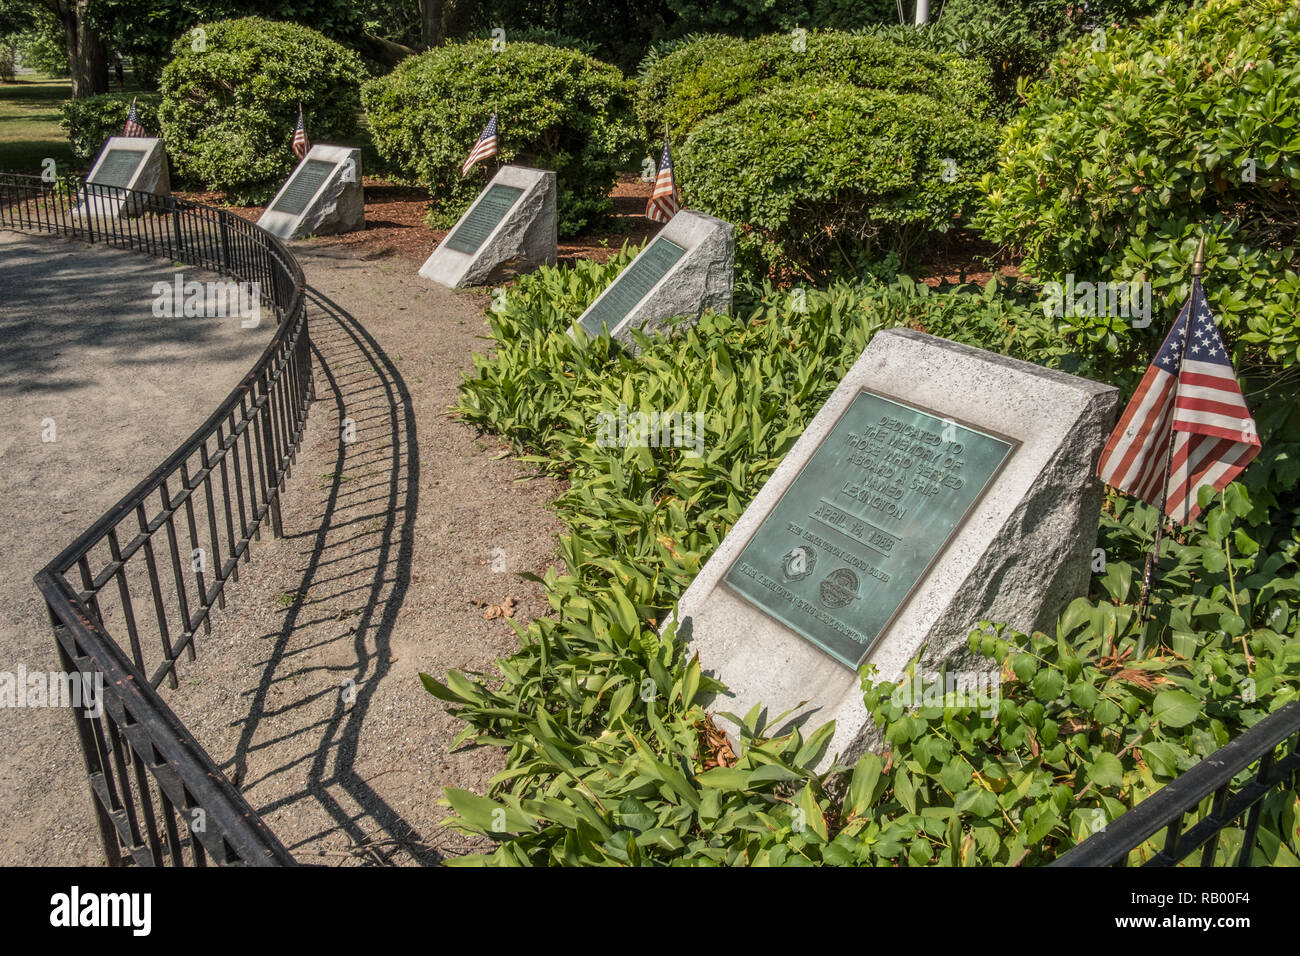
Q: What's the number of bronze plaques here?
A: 5